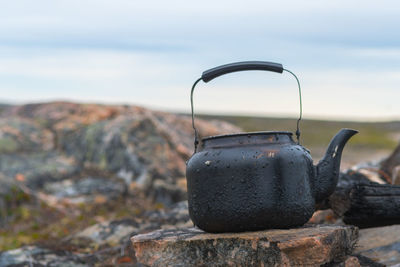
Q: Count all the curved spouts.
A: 1